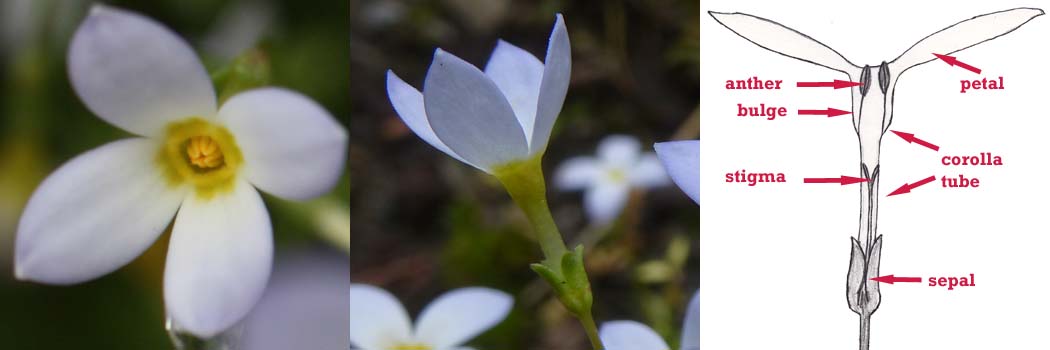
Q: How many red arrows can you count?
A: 7